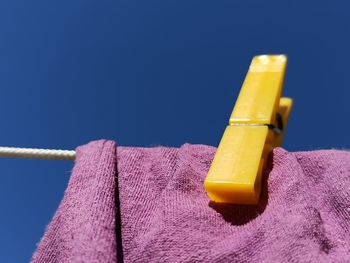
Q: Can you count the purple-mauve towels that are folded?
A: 1